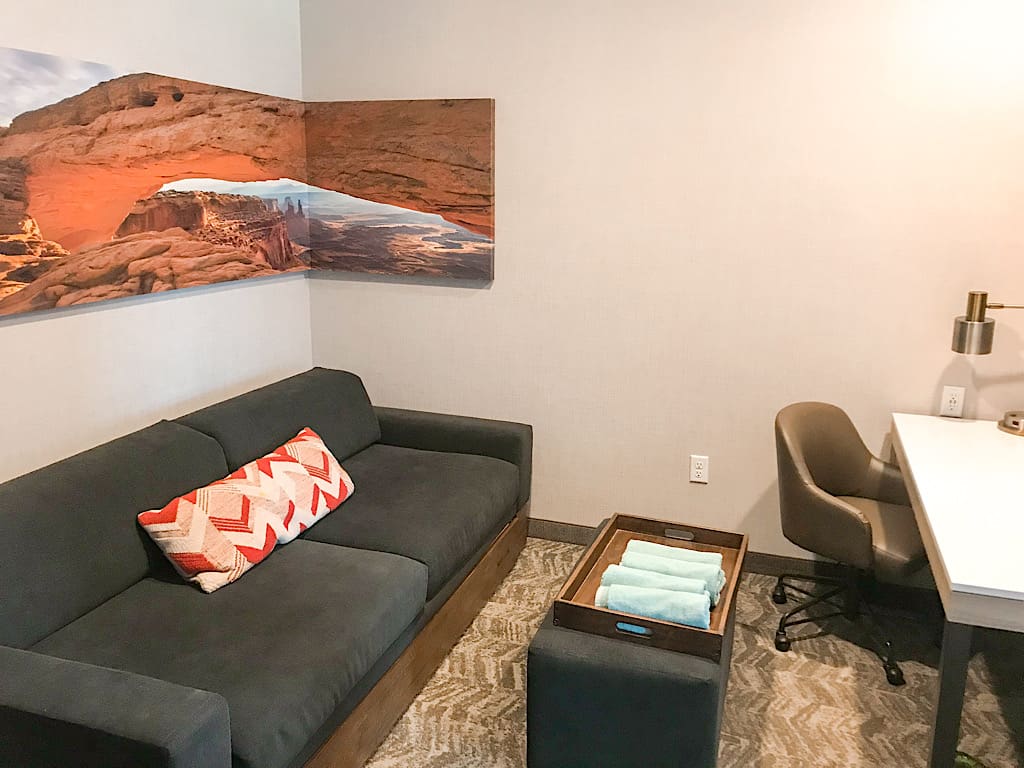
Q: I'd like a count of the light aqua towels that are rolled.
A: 4